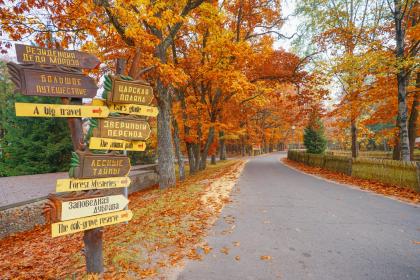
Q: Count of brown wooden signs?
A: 5